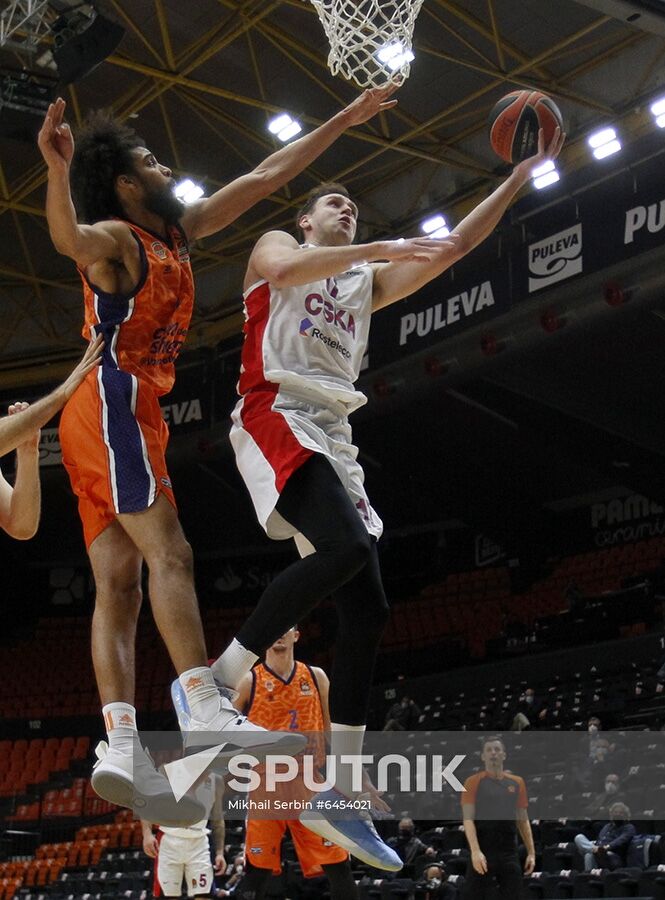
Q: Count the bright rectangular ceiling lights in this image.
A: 7